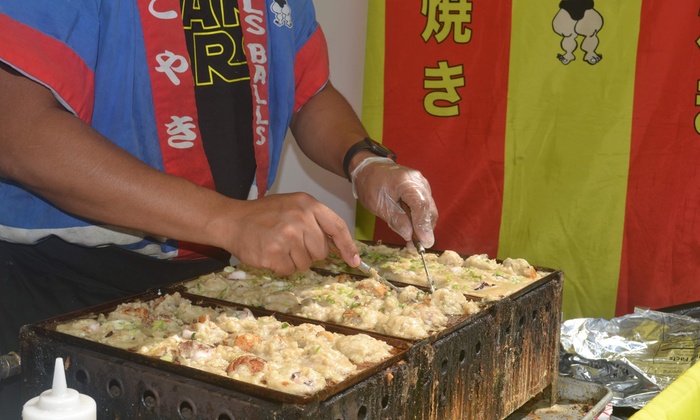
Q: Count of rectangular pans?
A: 3